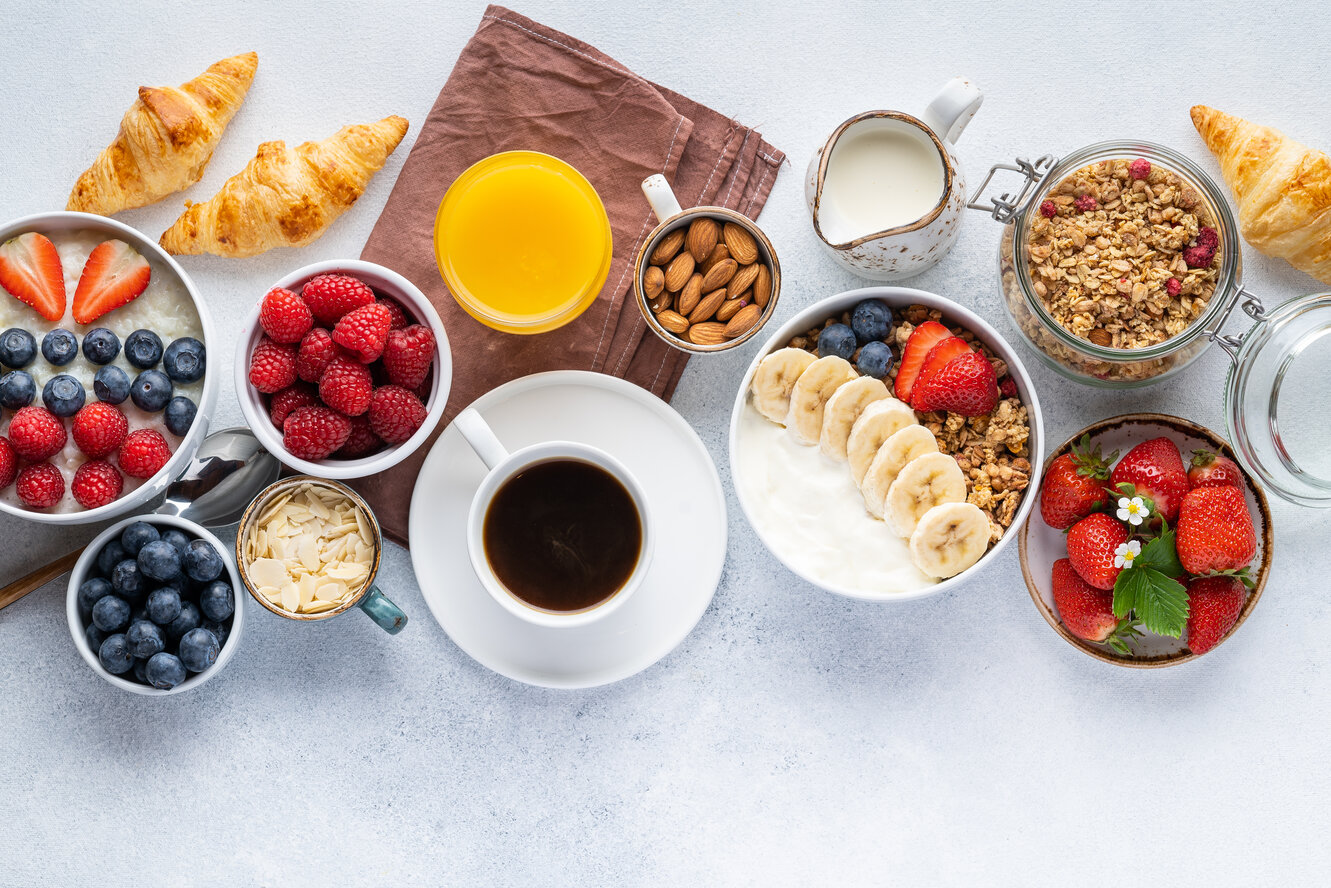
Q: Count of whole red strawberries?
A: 7